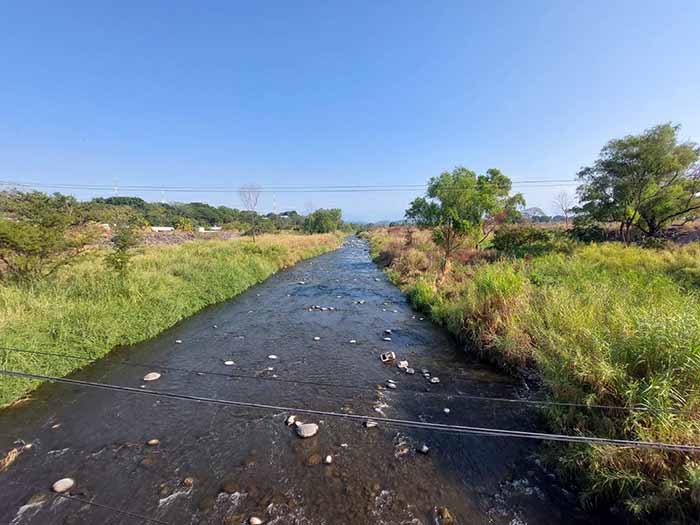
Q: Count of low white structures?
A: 2